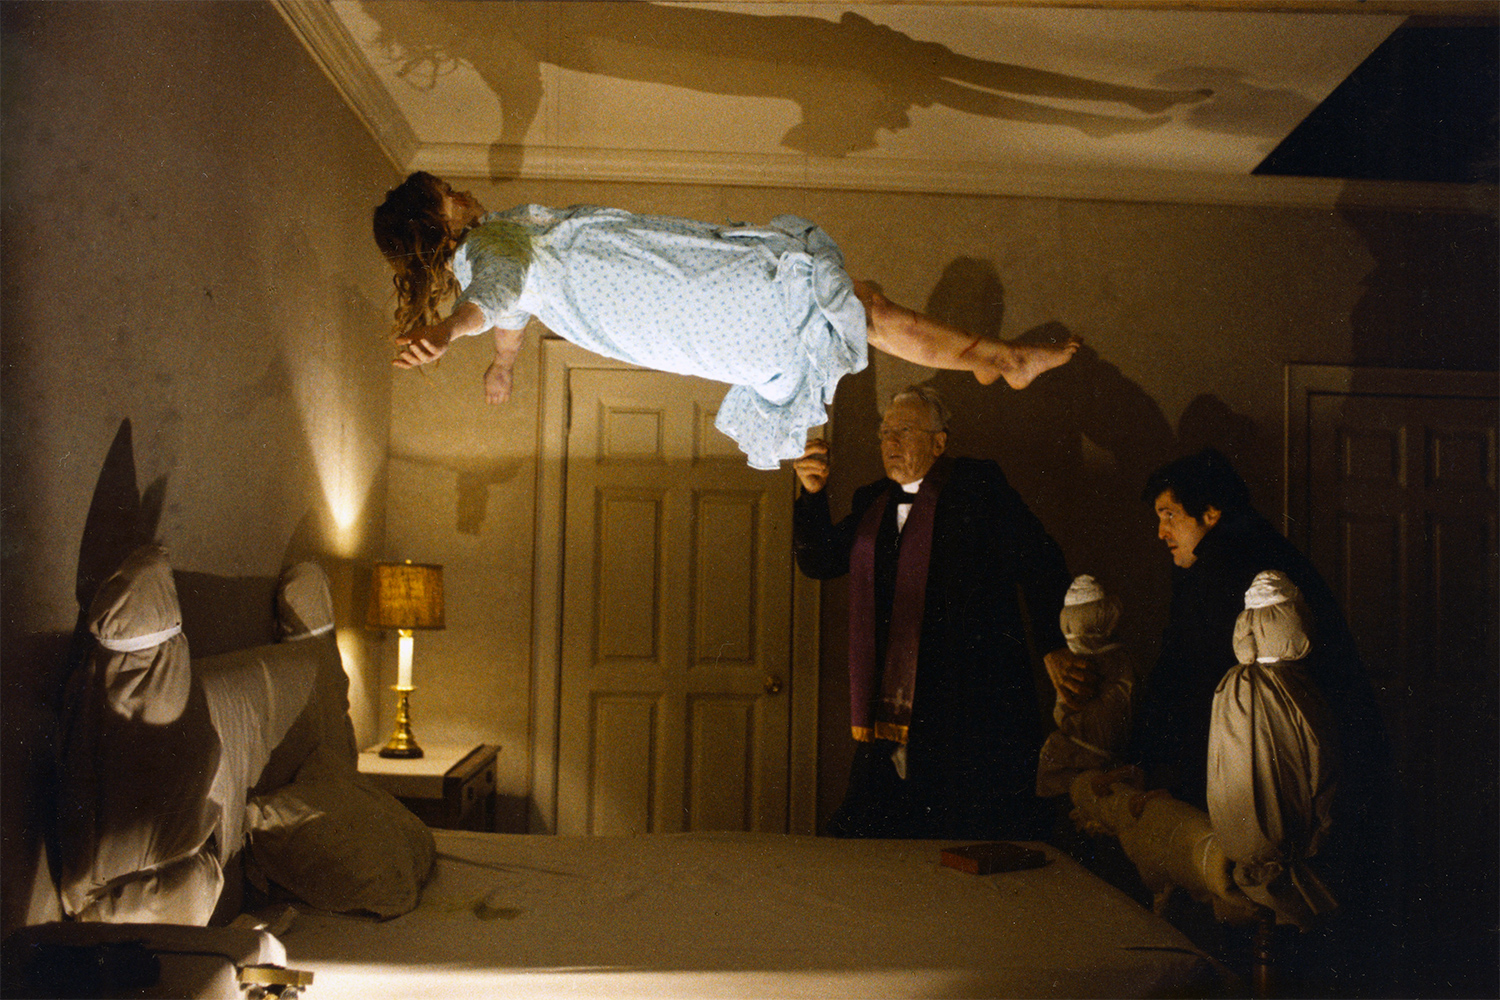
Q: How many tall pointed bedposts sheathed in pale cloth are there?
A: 4